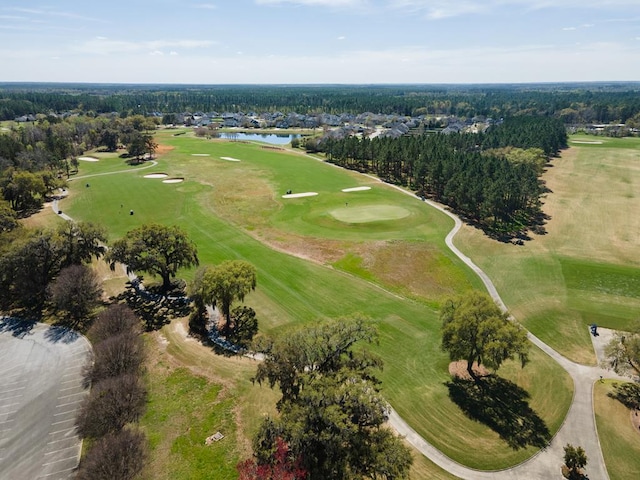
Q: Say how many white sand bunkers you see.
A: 8